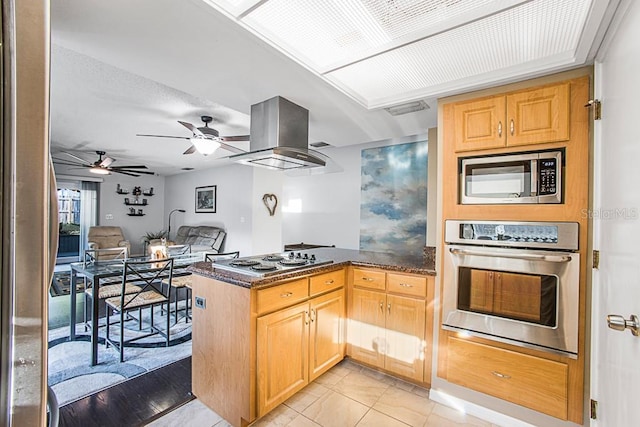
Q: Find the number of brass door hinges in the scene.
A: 3